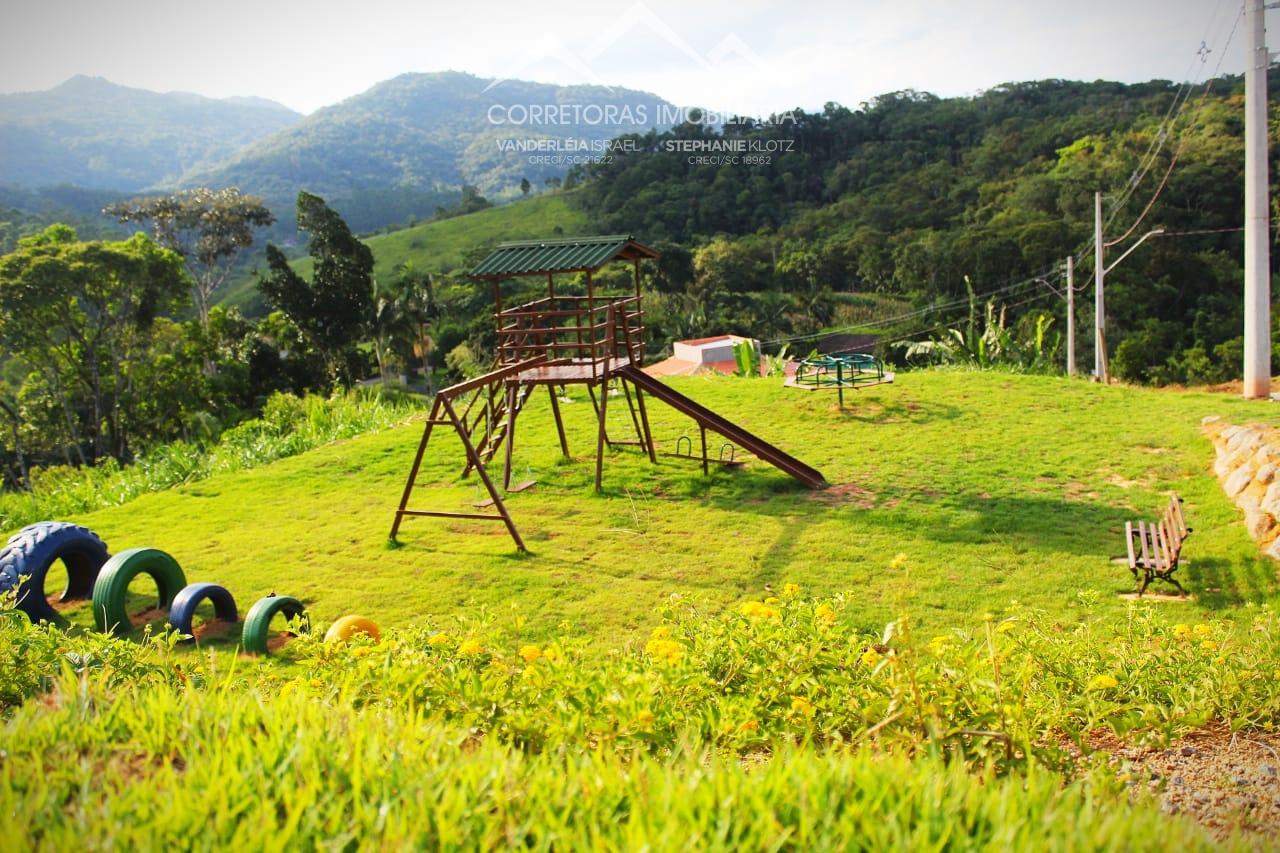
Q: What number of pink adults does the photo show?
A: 0